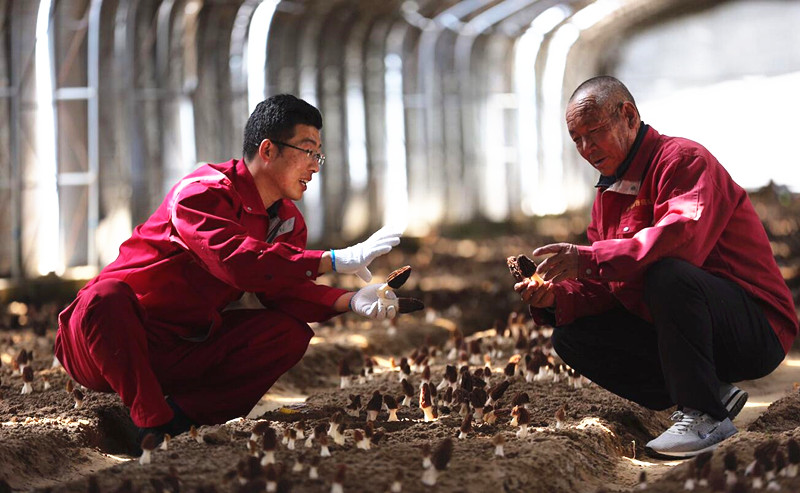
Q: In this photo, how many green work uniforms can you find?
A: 0